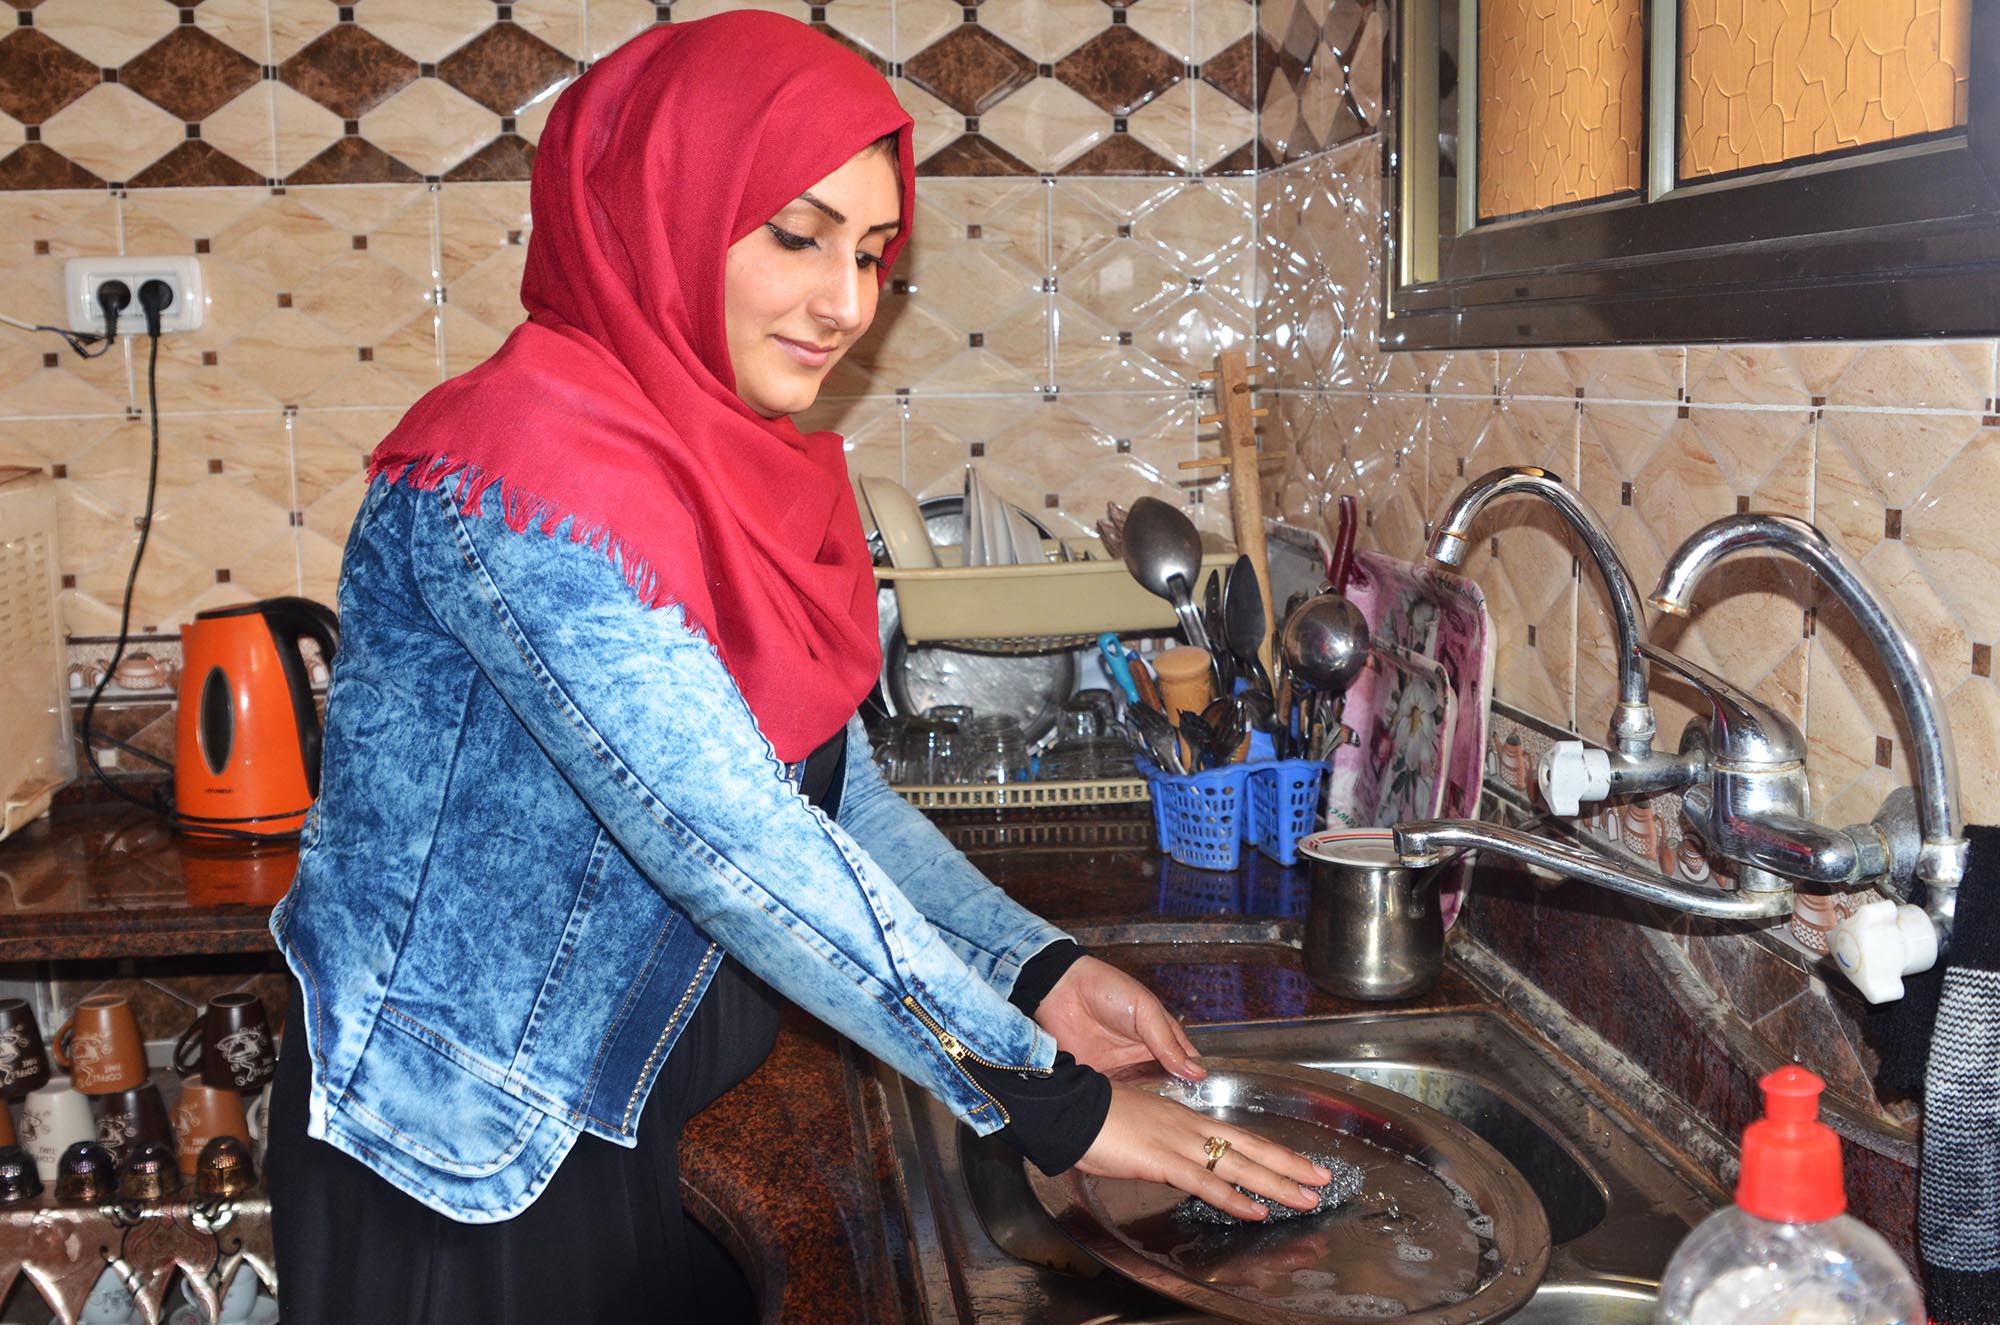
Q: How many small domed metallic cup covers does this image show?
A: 4